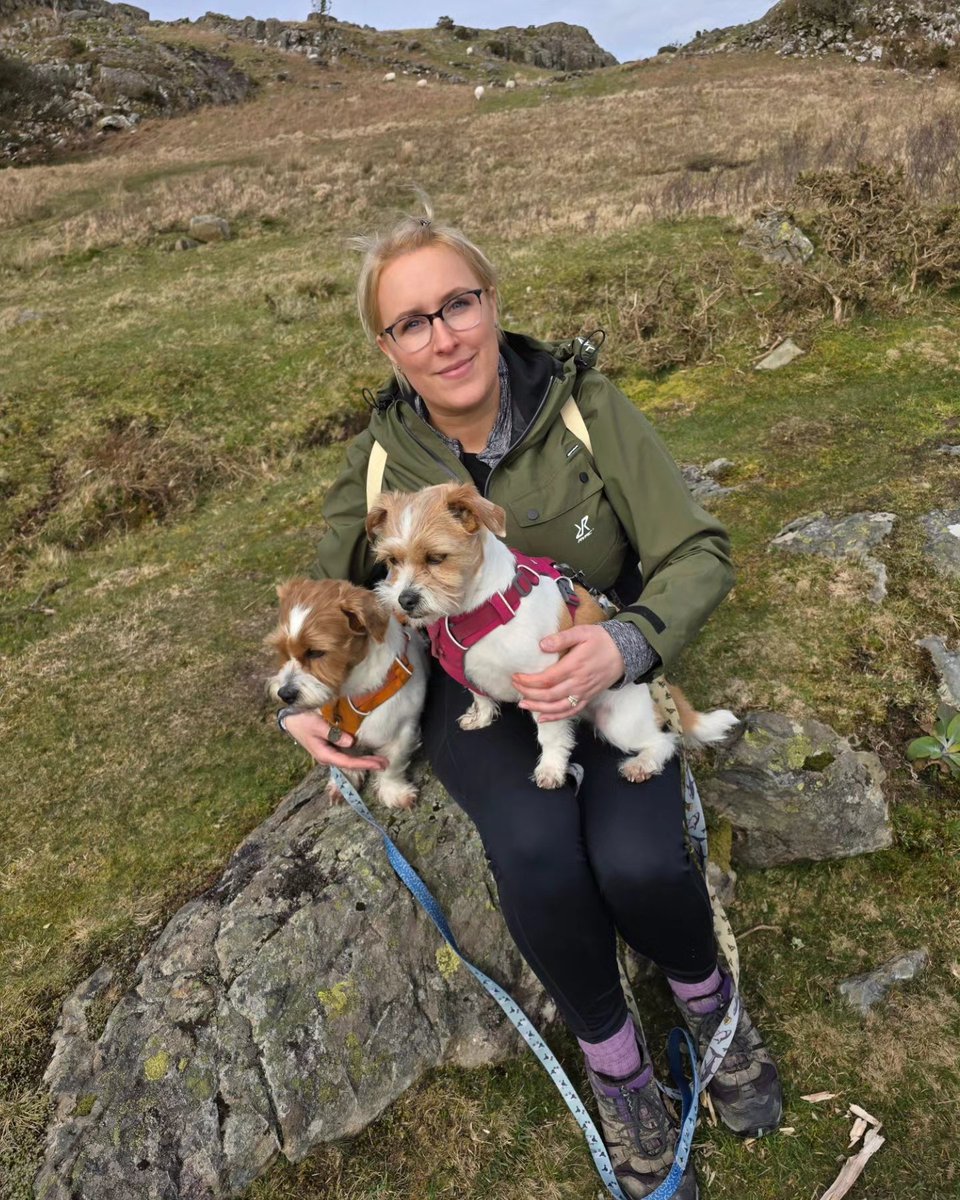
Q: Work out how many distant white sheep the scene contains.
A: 5